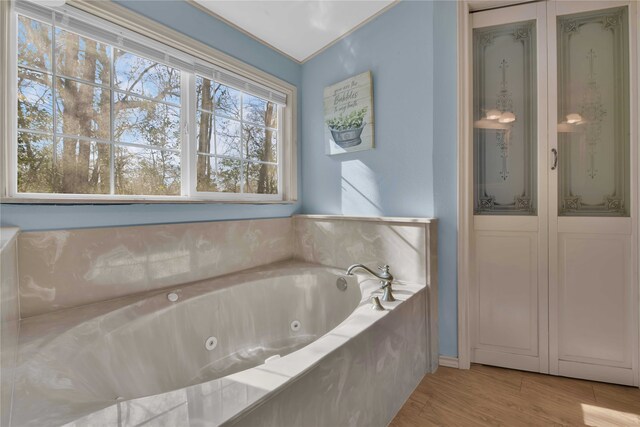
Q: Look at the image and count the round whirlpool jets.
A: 2